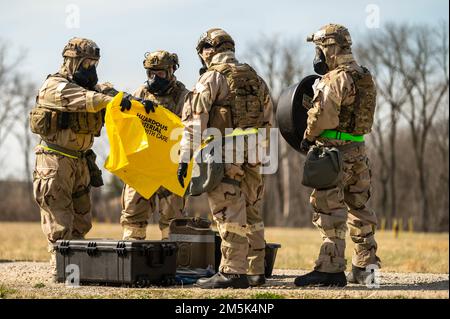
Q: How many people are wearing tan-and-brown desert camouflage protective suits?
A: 4